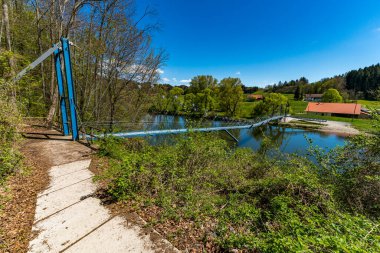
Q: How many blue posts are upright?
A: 2